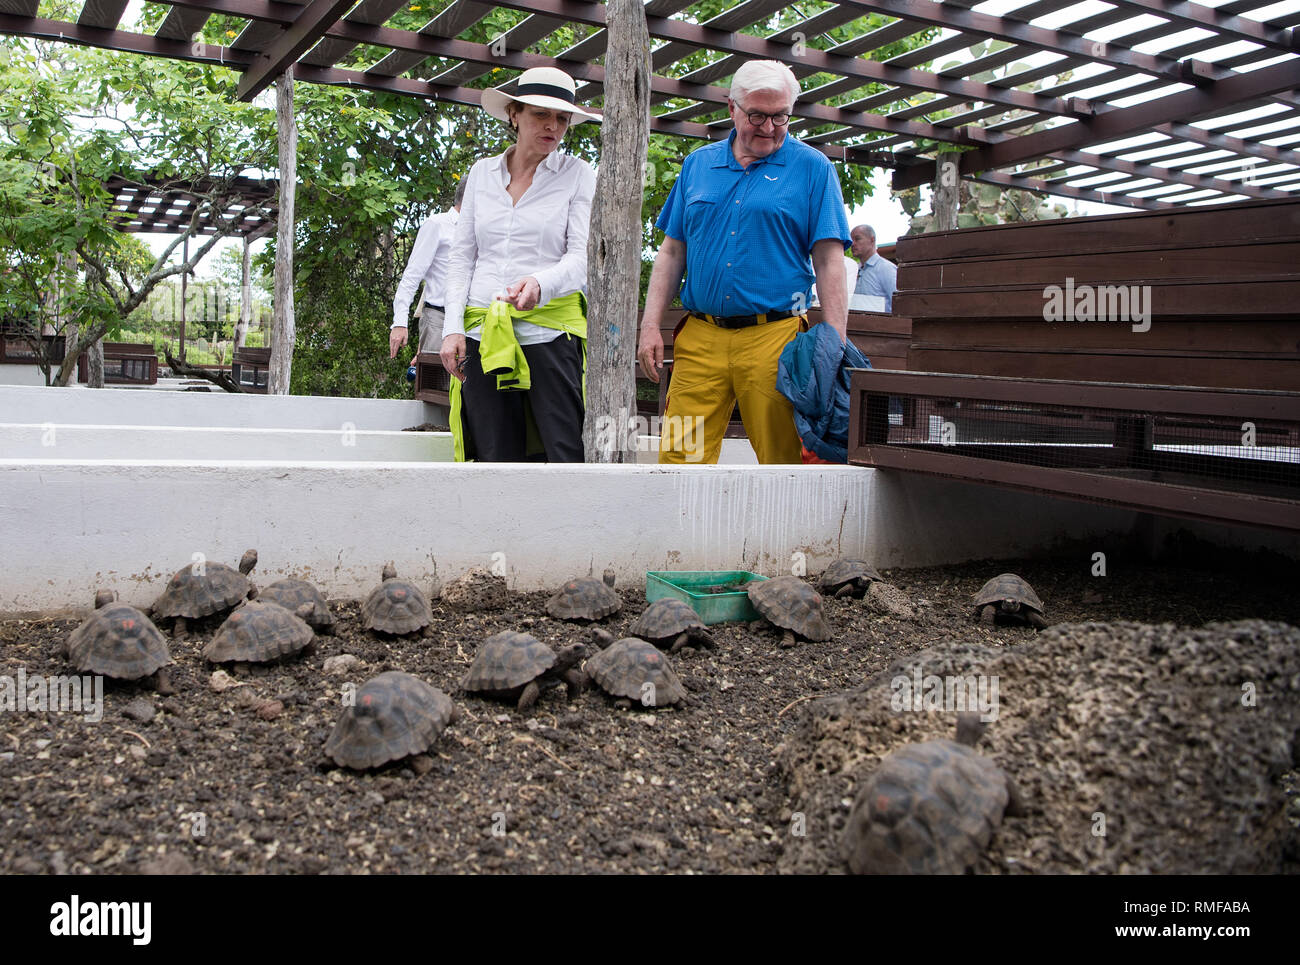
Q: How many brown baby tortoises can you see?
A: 14